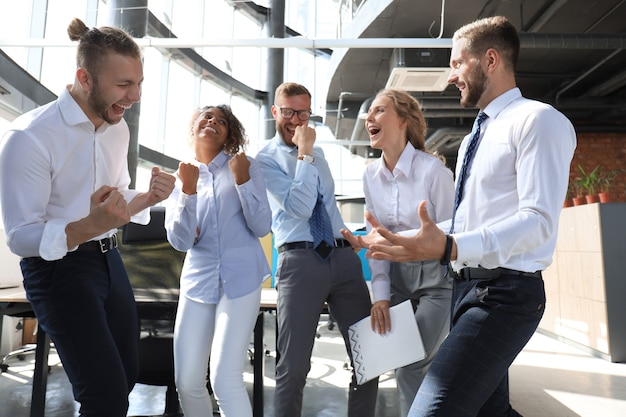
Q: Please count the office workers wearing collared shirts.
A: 5